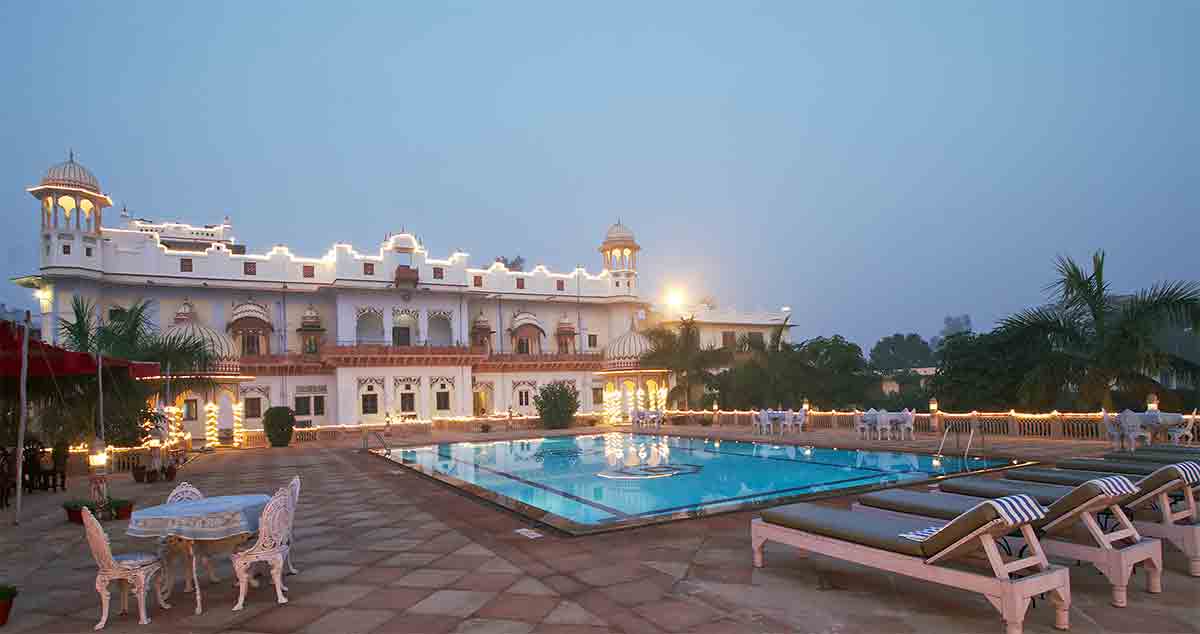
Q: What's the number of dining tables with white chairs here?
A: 5